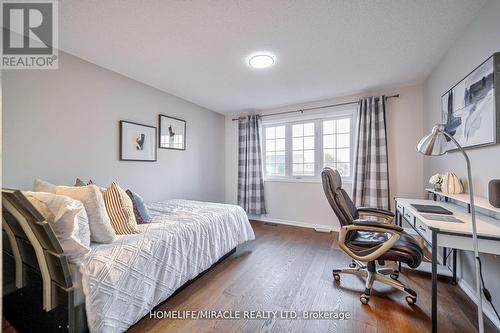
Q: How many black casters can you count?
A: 5